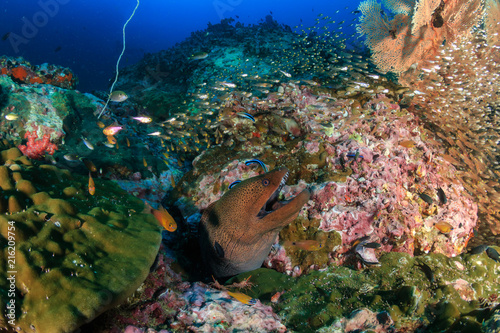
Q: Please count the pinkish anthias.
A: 2